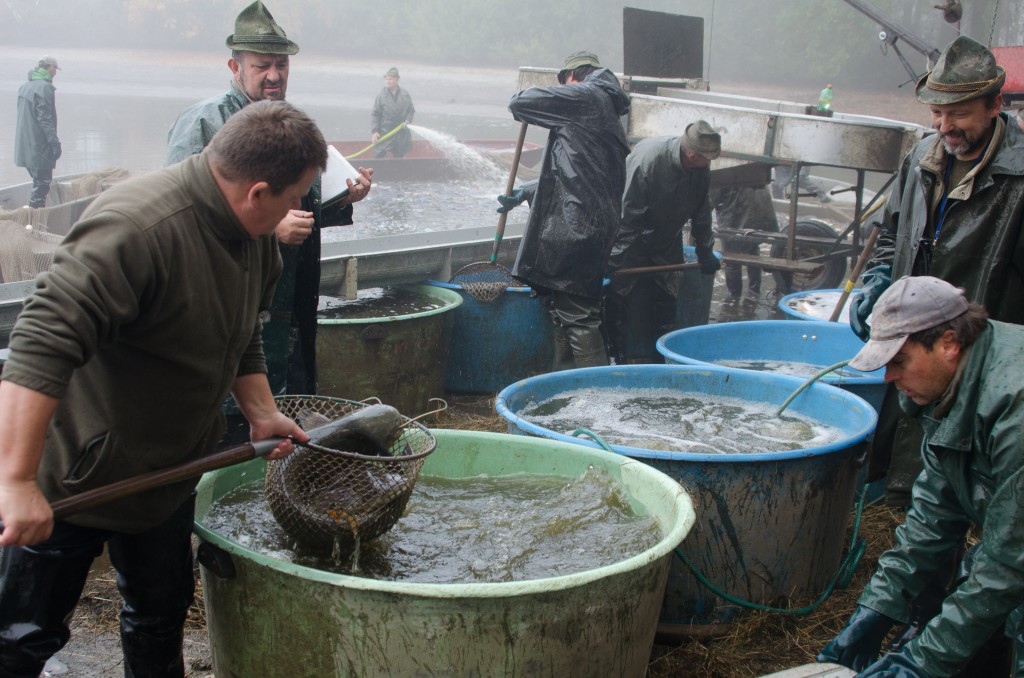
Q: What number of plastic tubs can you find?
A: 7